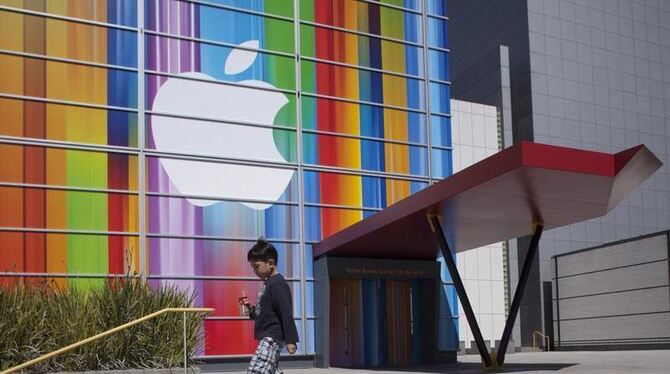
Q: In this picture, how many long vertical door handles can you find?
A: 2